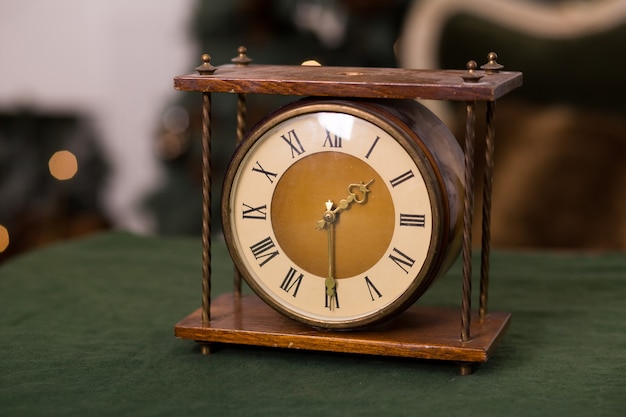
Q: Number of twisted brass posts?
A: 4